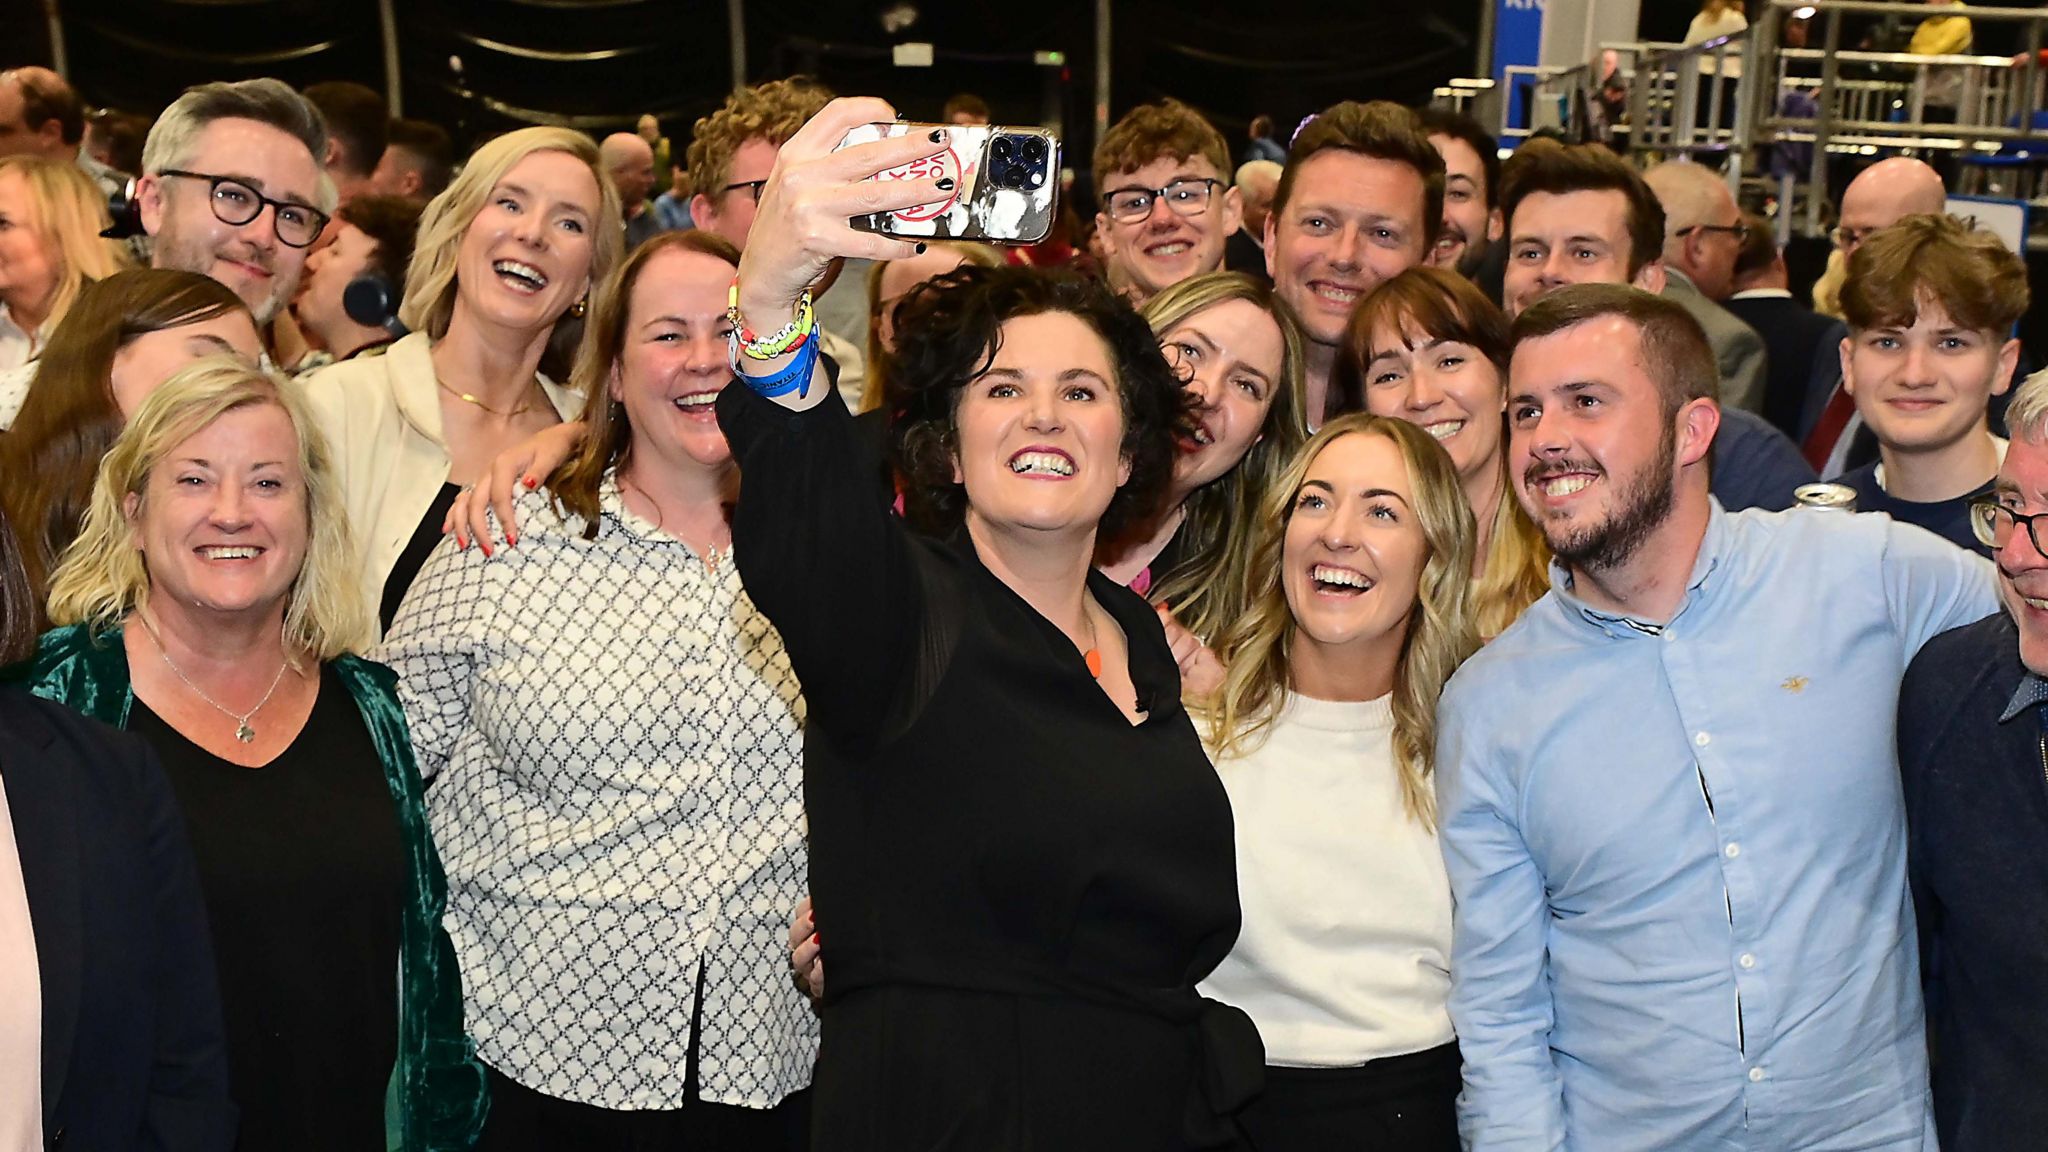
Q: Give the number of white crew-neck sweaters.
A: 1